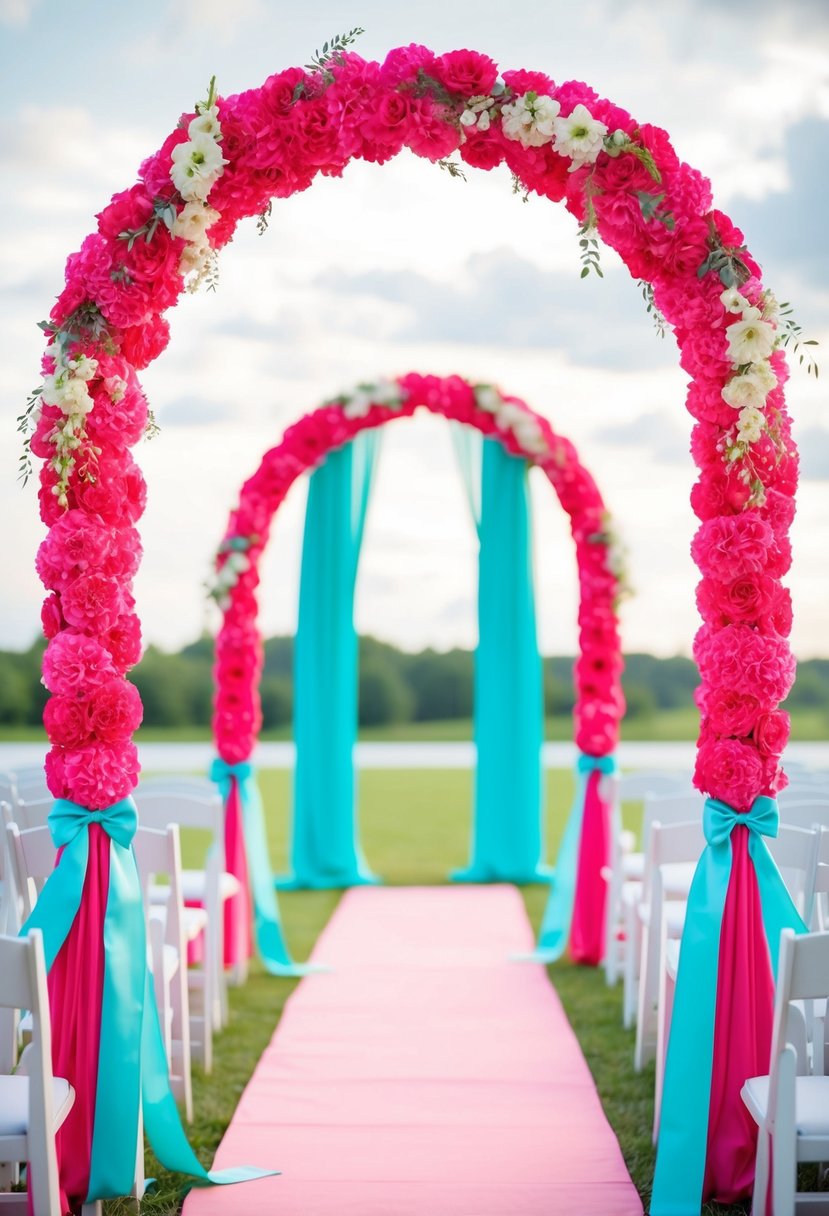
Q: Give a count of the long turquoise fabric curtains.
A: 2